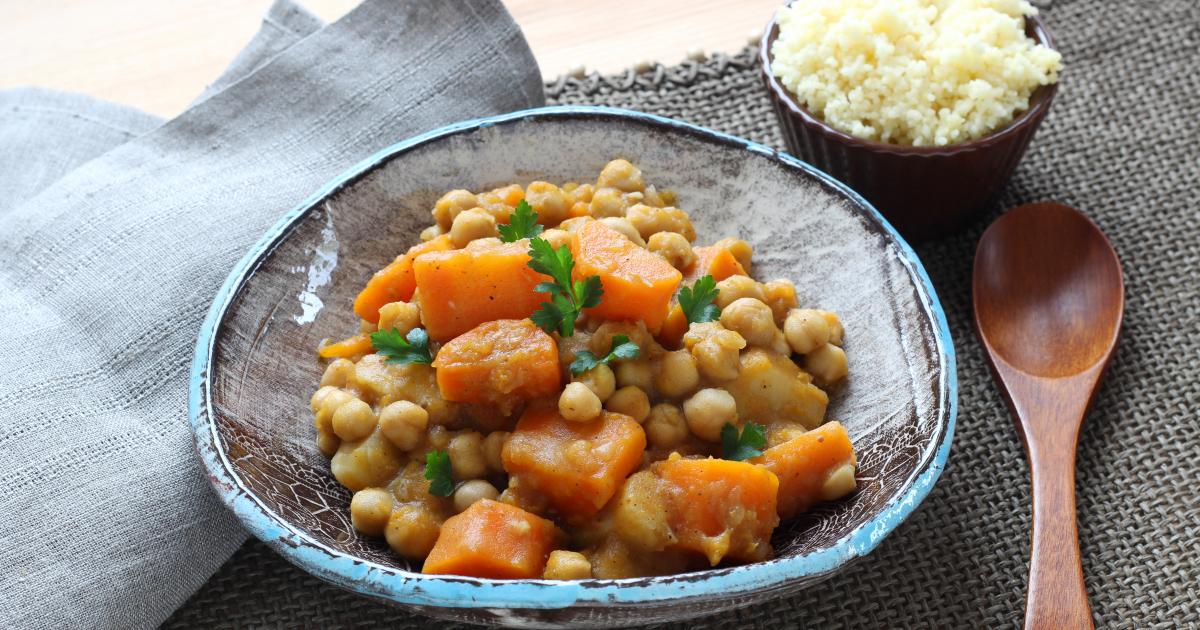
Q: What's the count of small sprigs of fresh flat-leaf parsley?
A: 7